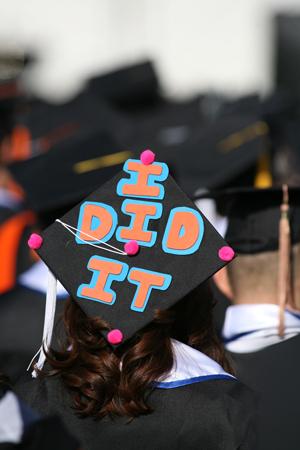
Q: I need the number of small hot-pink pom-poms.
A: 5